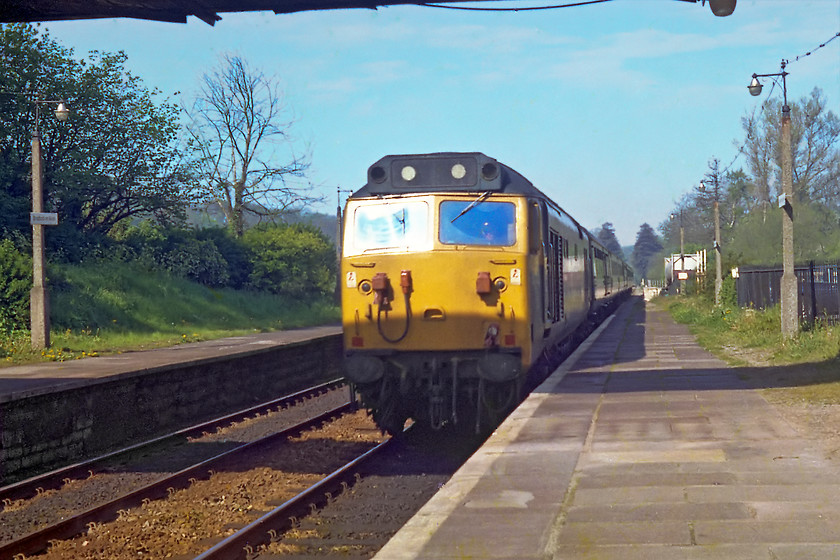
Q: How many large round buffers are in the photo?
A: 2